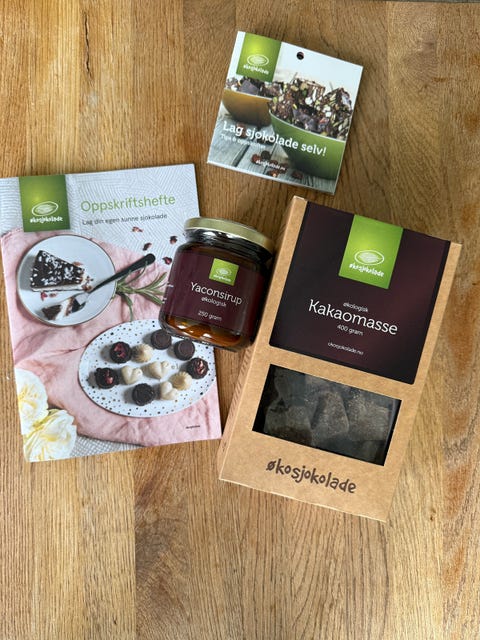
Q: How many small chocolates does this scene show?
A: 11